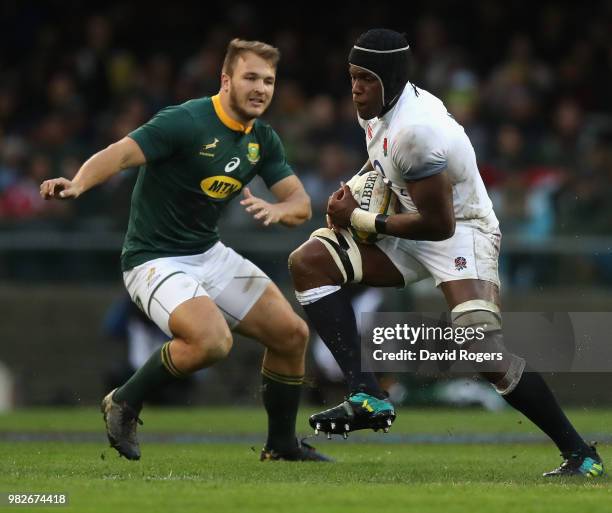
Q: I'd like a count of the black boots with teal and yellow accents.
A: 2